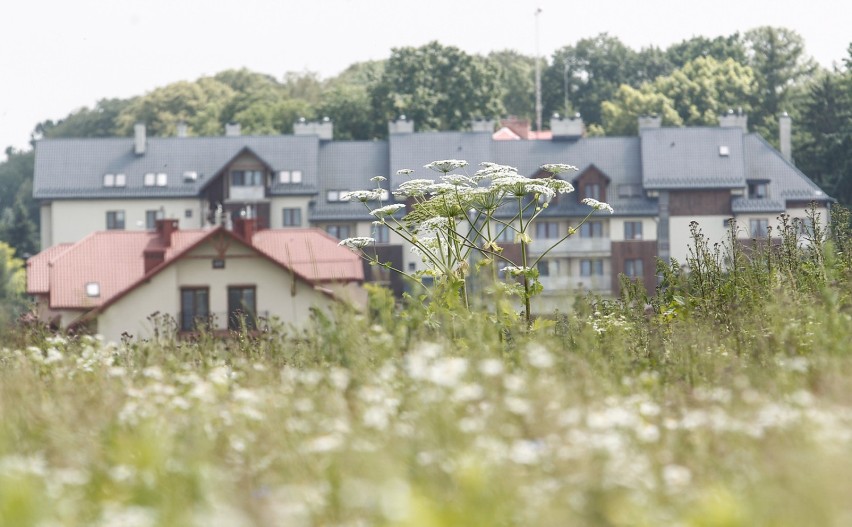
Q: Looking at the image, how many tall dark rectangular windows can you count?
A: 2